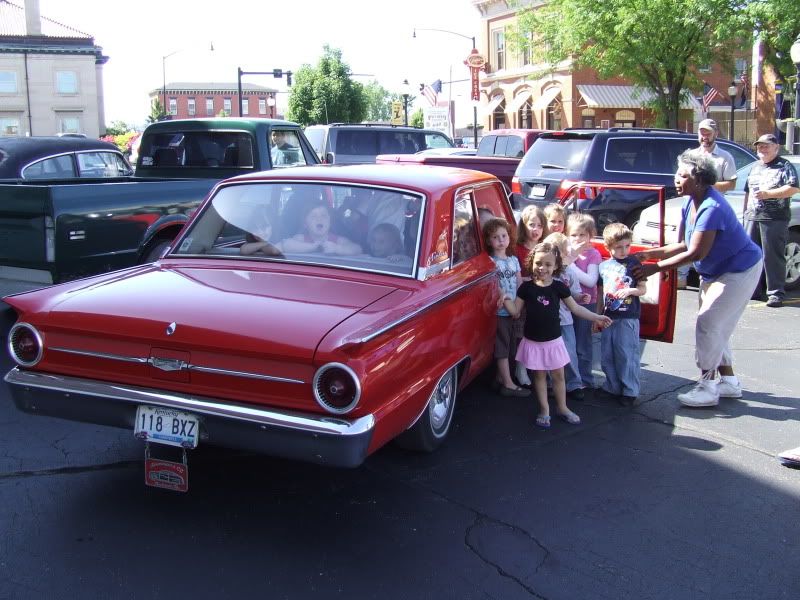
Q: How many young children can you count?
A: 10